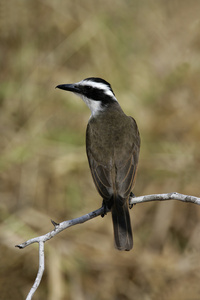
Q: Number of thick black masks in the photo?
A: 1